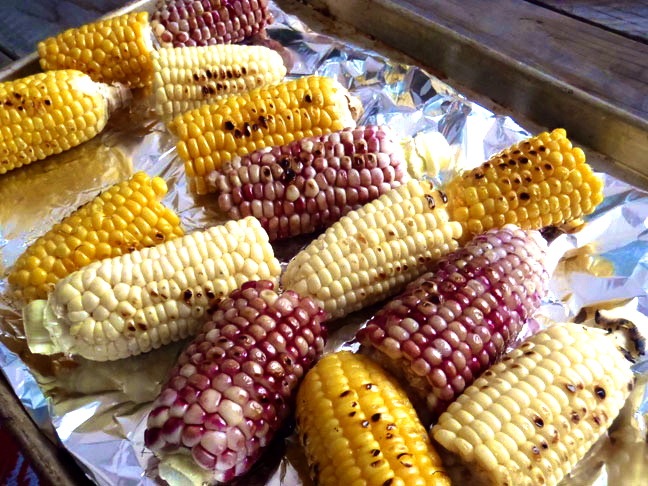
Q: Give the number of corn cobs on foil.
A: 14